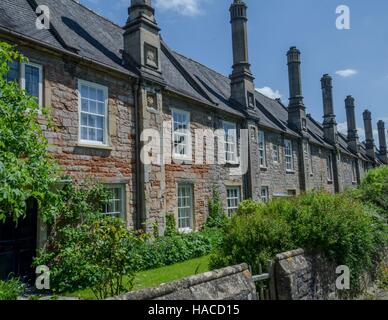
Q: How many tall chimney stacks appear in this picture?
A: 7